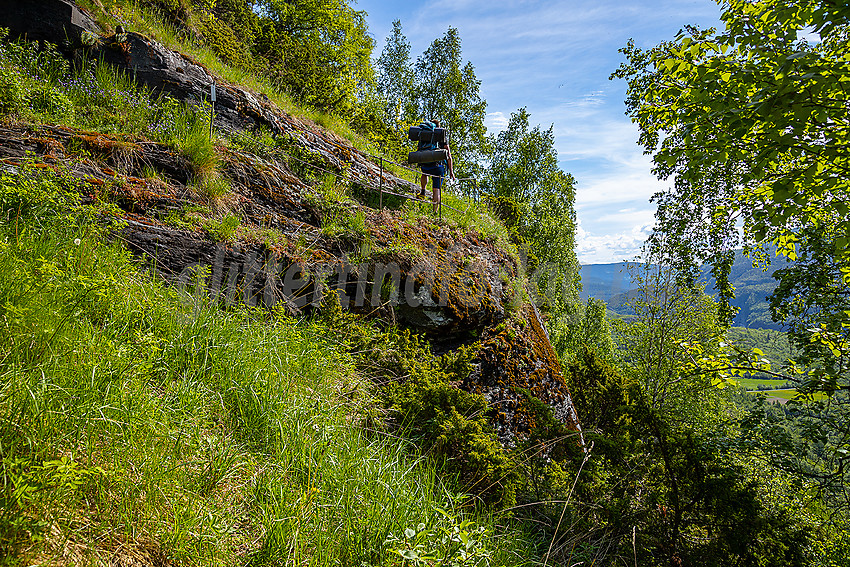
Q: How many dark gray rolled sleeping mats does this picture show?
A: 2